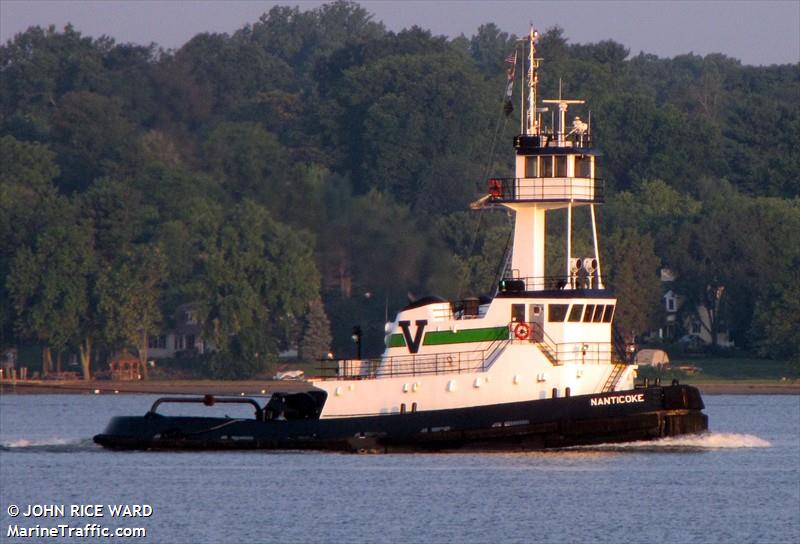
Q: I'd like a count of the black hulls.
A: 1